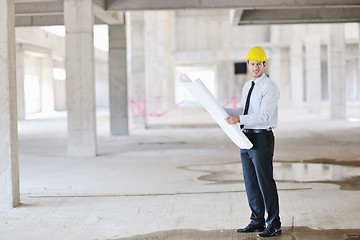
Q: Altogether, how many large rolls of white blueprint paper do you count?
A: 1